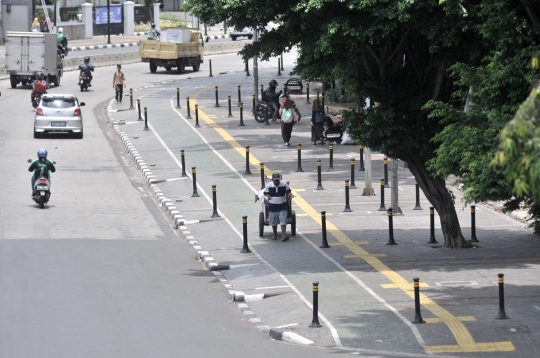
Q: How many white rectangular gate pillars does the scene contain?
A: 3